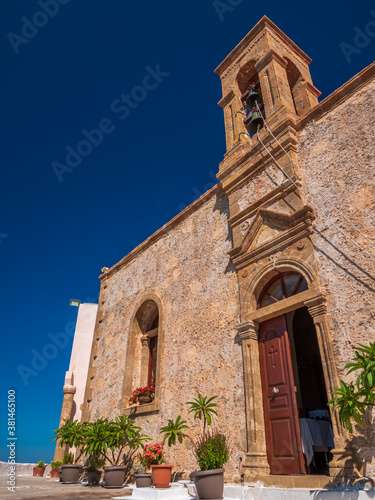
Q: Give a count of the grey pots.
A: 5